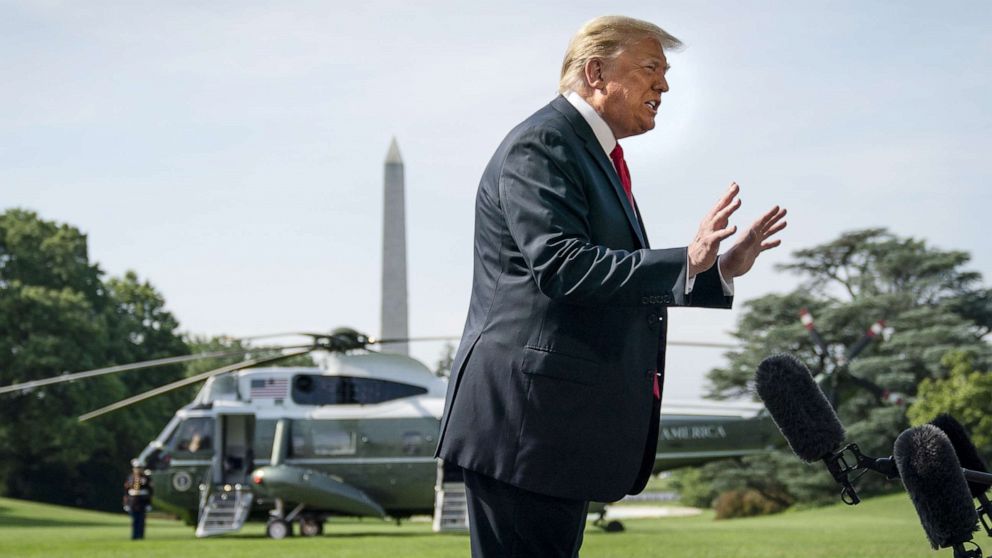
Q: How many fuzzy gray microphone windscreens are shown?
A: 3